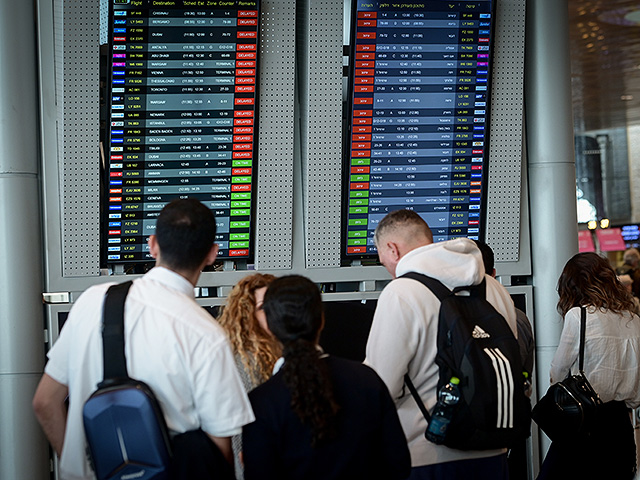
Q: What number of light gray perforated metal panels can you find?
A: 4